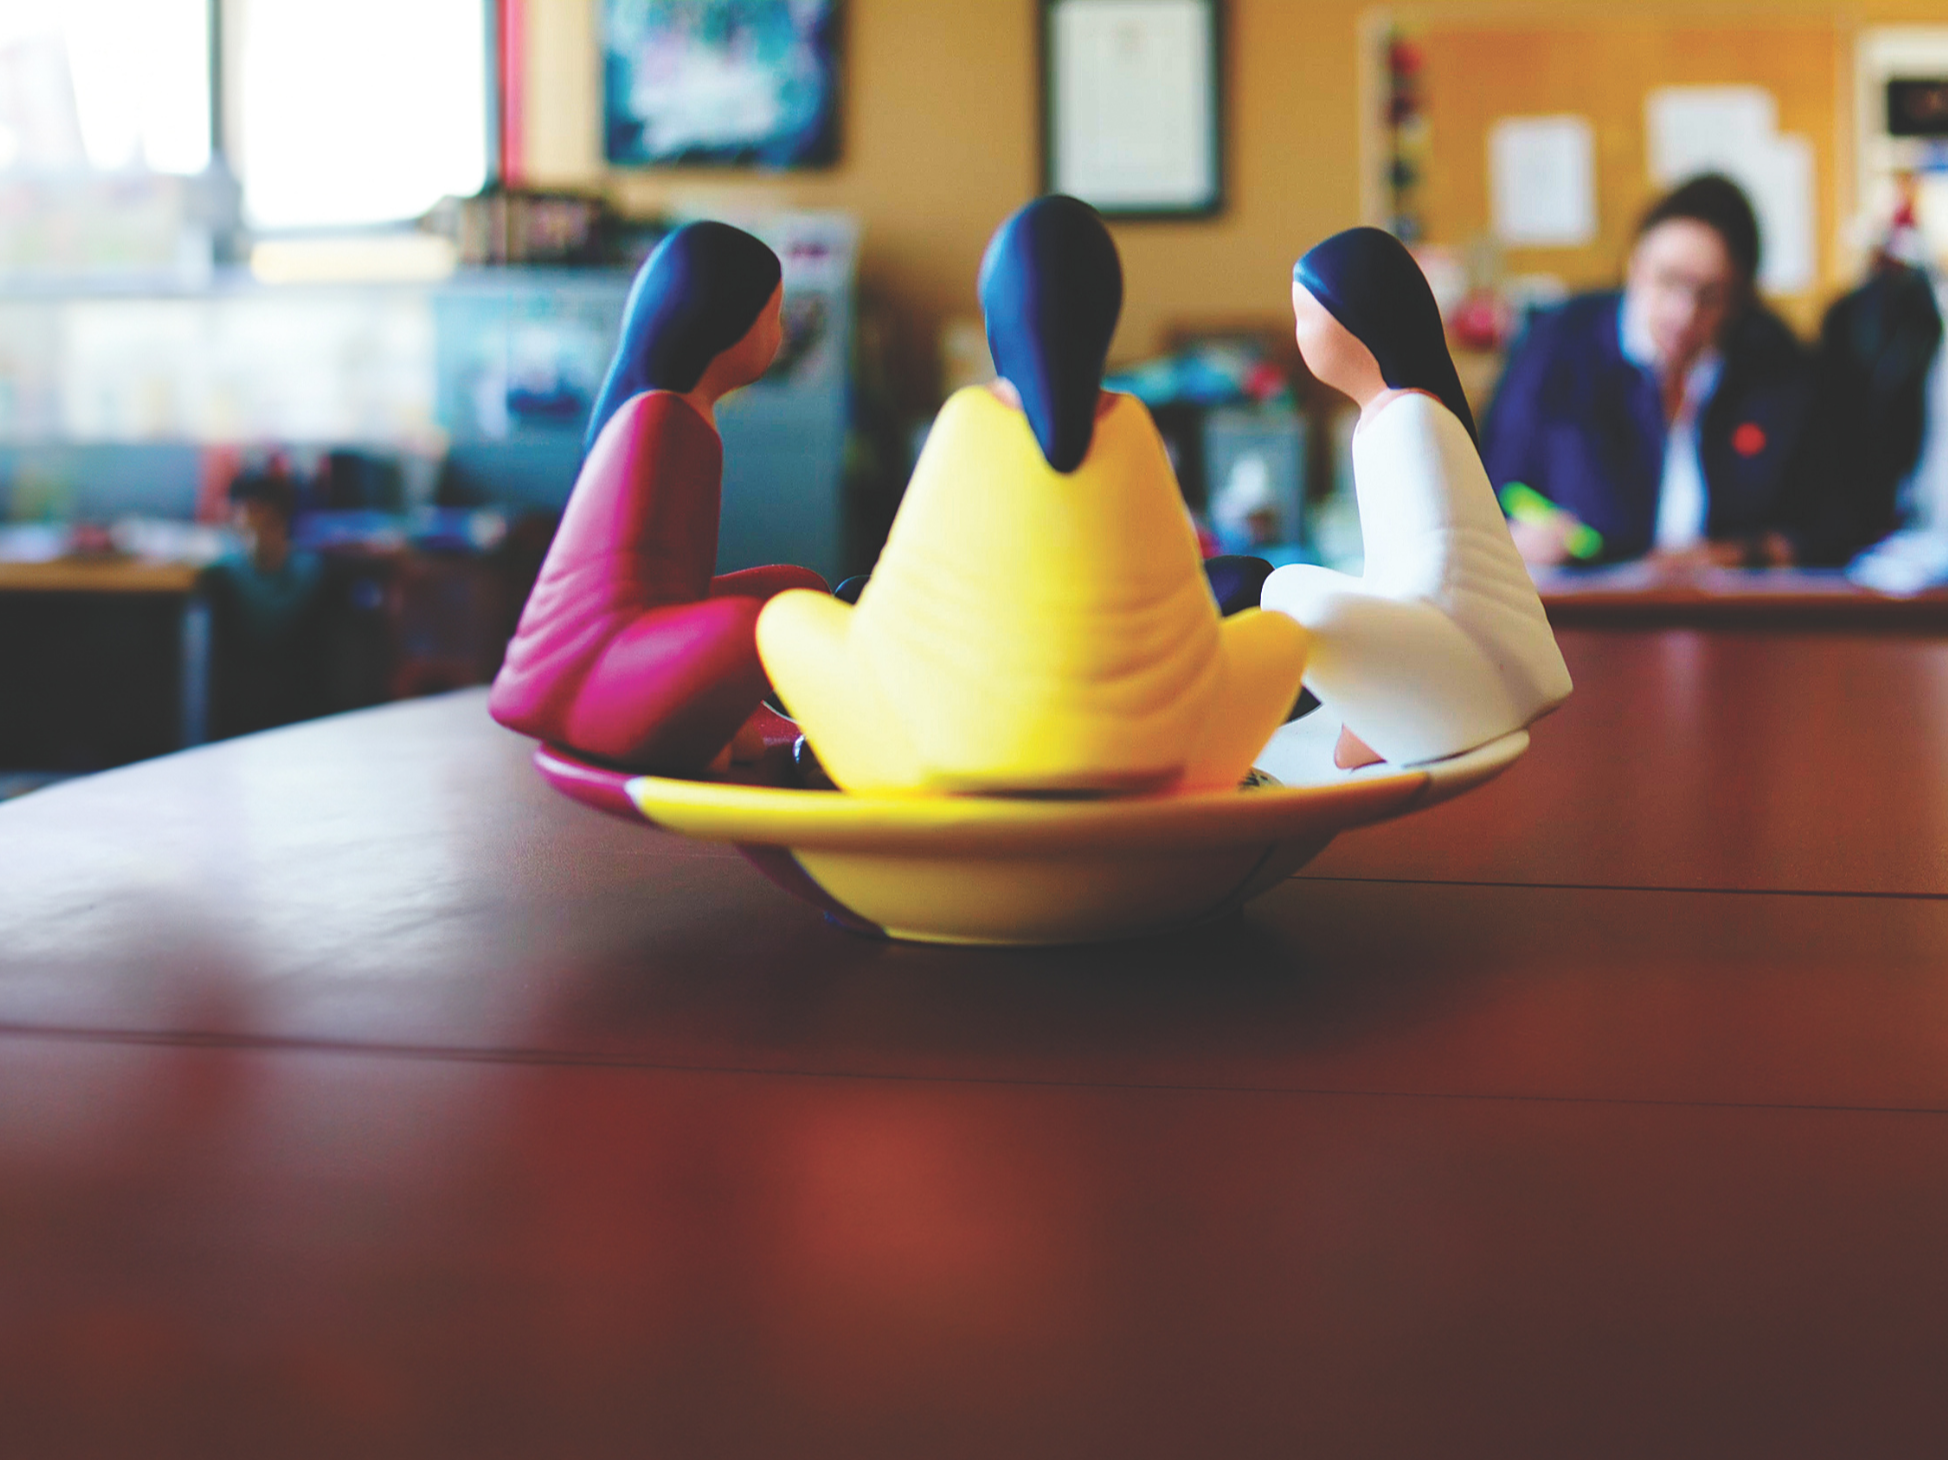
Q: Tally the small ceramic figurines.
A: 3